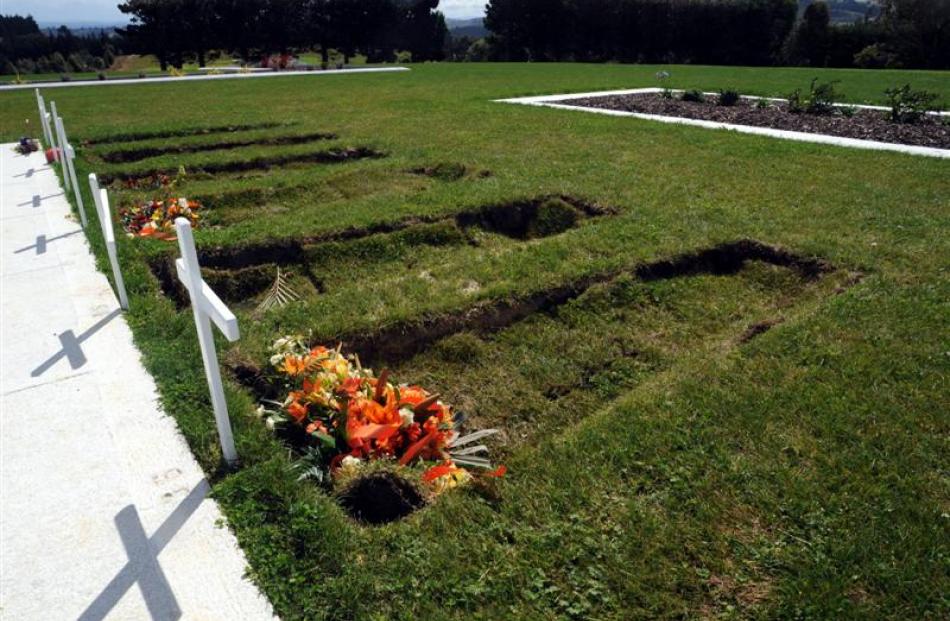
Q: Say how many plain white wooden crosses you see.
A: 6